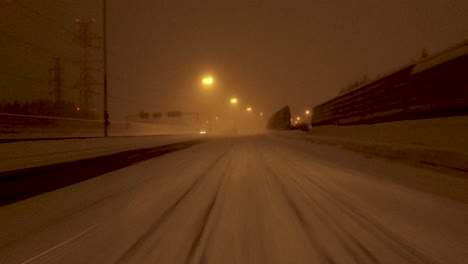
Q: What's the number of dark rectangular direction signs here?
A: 3